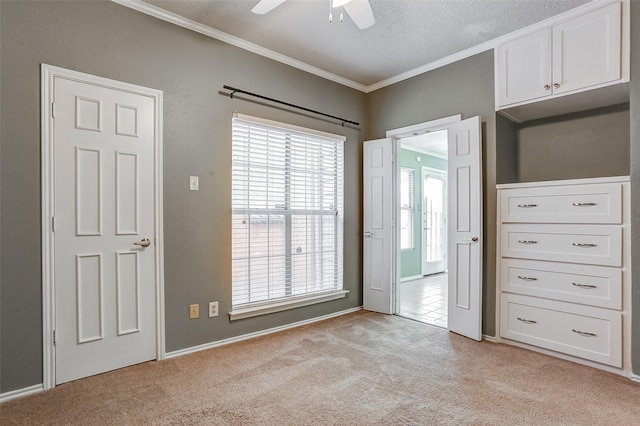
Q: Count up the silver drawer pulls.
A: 8